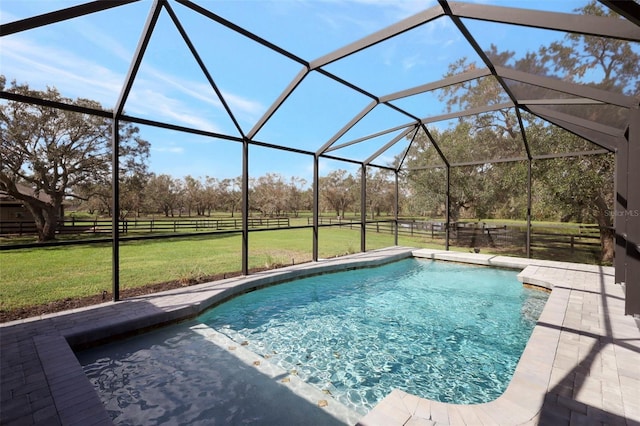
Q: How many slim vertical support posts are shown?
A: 7